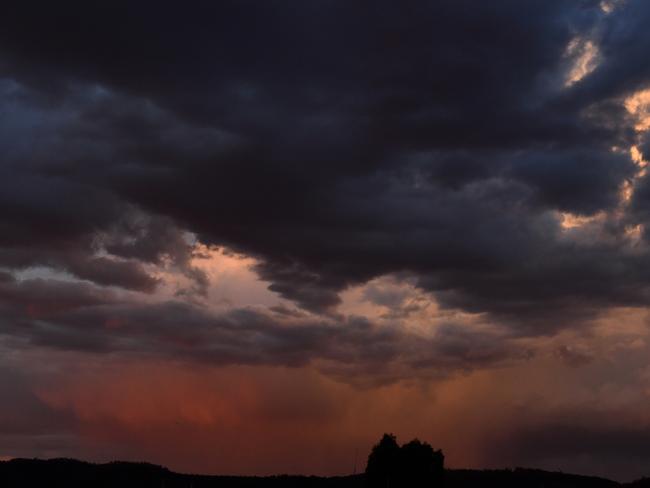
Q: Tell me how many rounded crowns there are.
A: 2